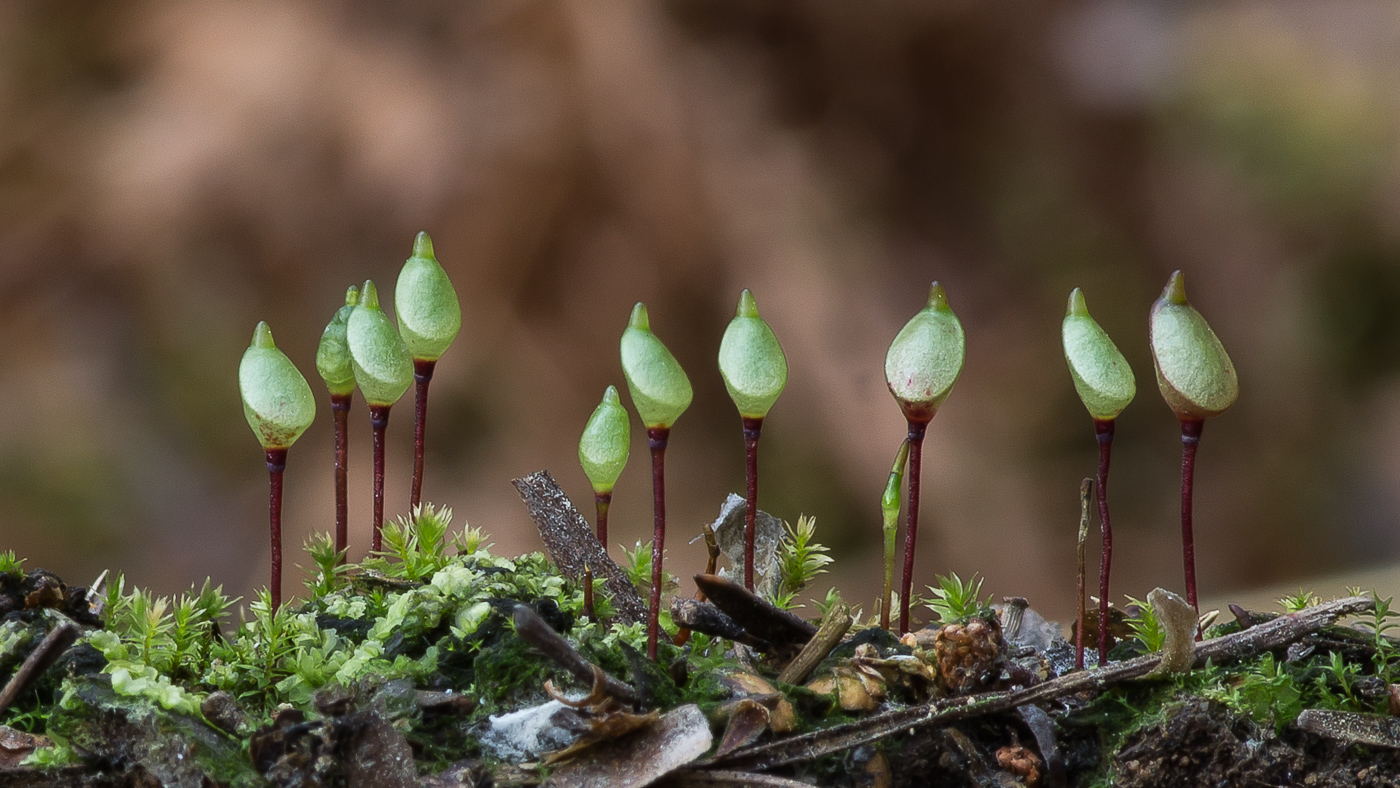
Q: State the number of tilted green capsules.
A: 10